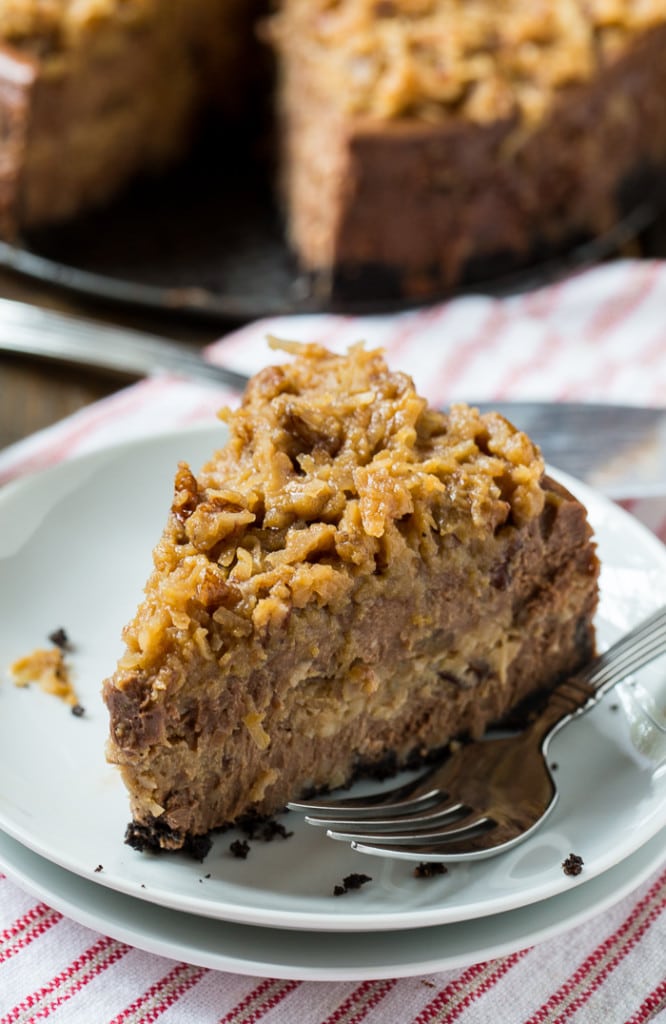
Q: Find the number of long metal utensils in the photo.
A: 2